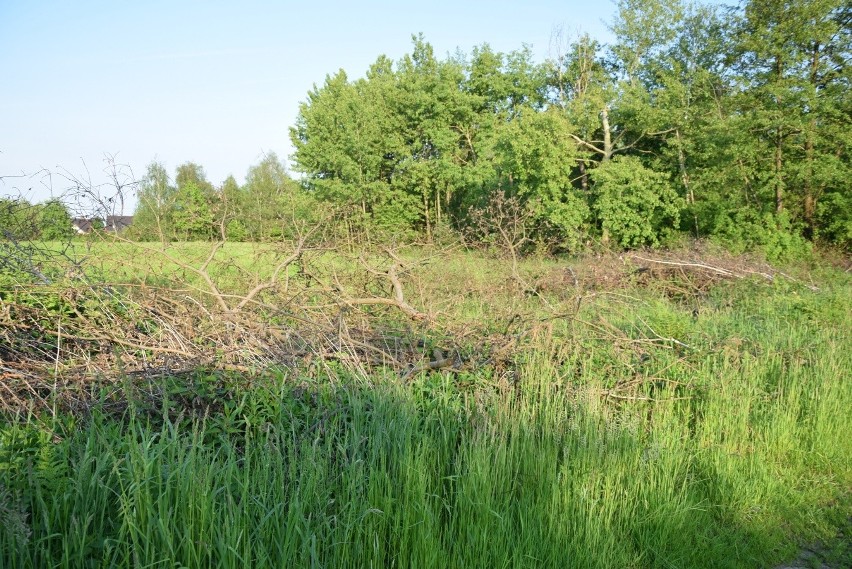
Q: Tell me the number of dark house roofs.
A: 2